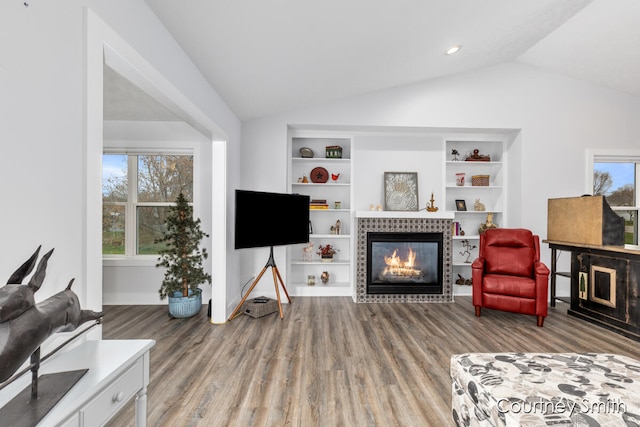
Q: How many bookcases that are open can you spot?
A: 2